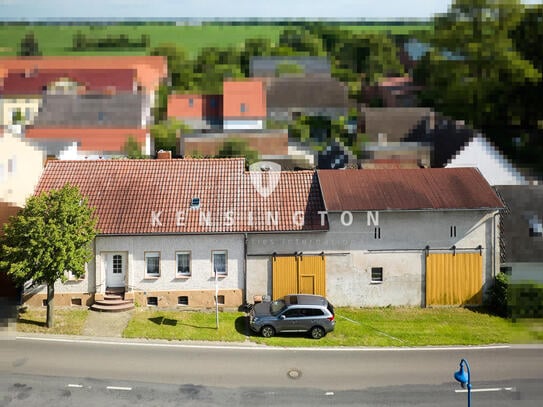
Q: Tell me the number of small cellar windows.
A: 5